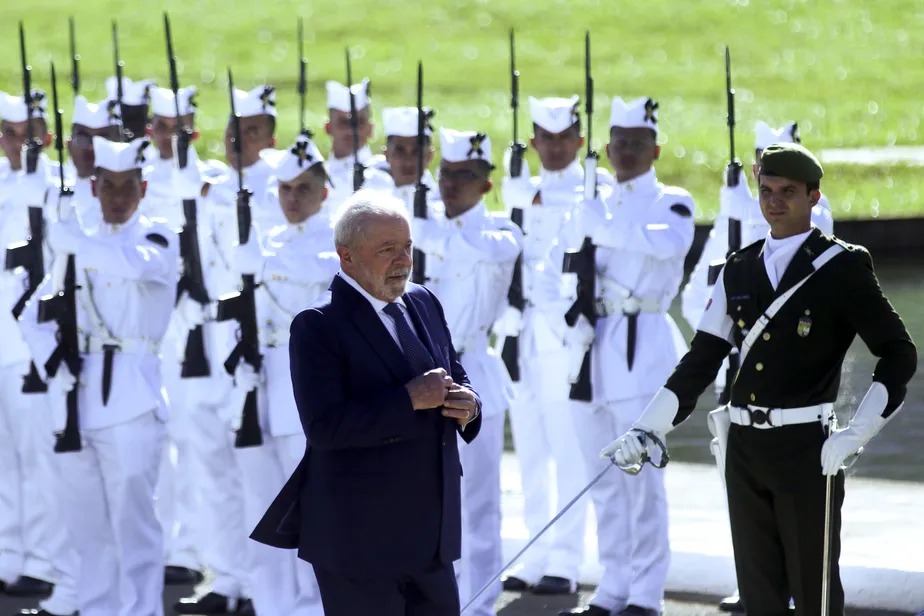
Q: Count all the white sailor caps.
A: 13